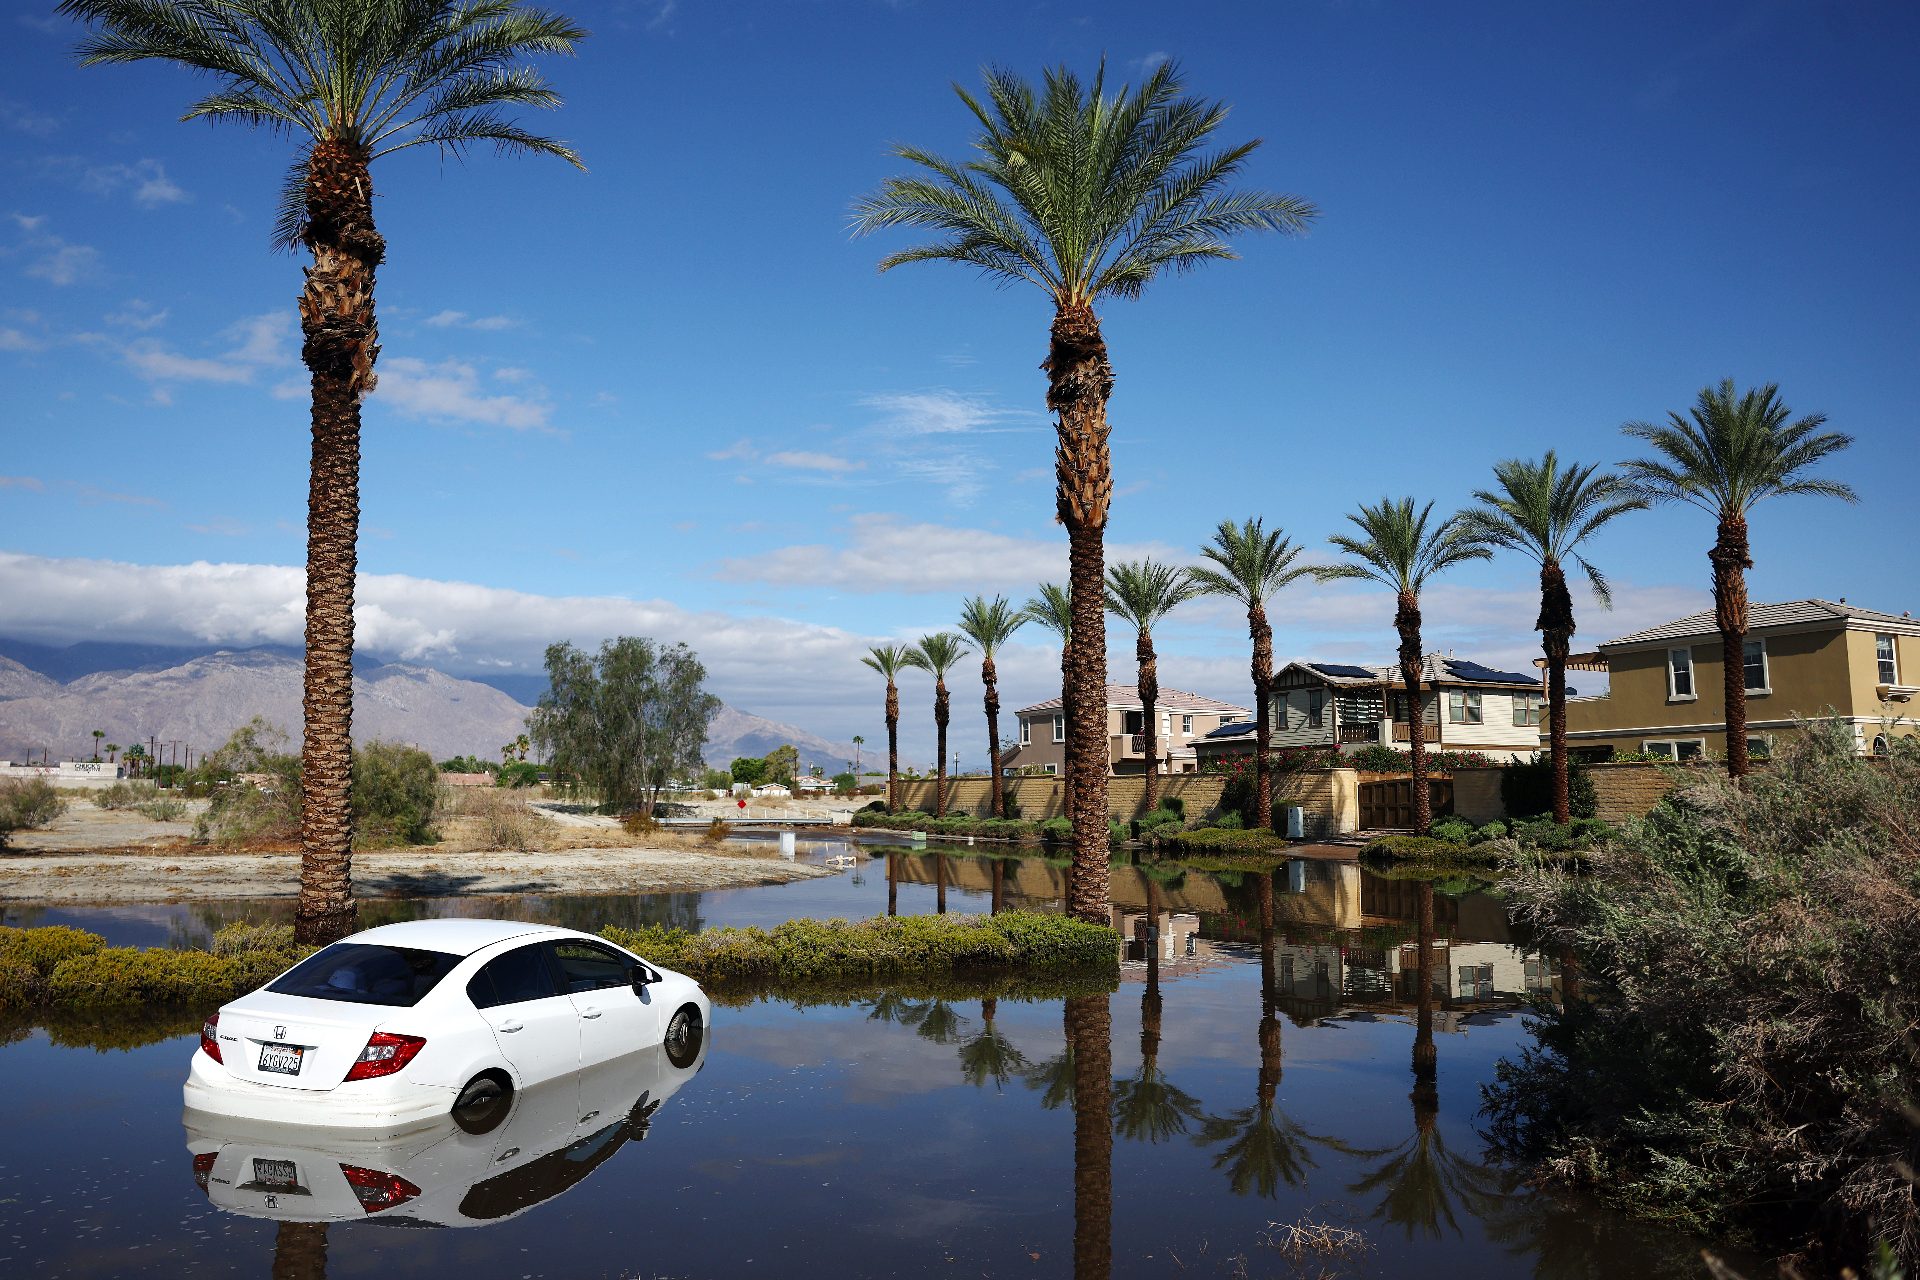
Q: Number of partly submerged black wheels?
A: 2